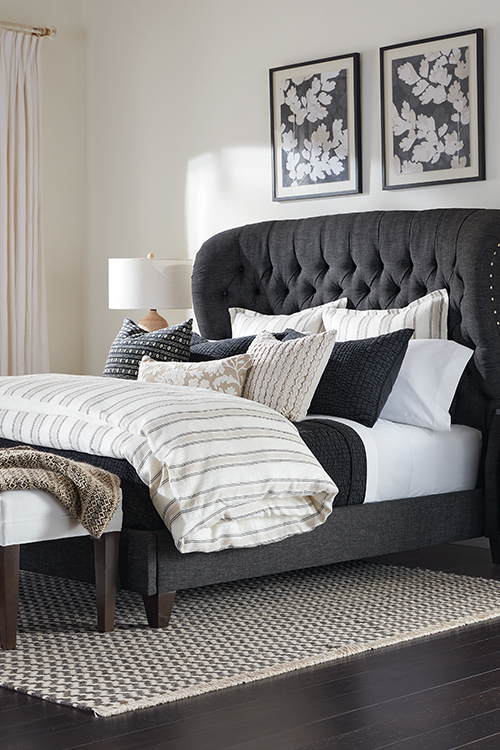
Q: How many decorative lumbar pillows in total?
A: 1